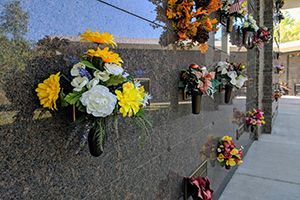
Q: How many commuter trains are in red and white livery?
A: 0